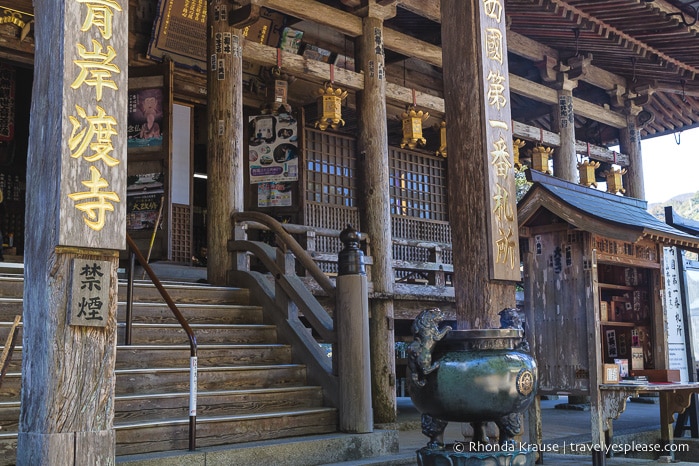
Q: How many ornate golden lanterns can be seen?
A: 7